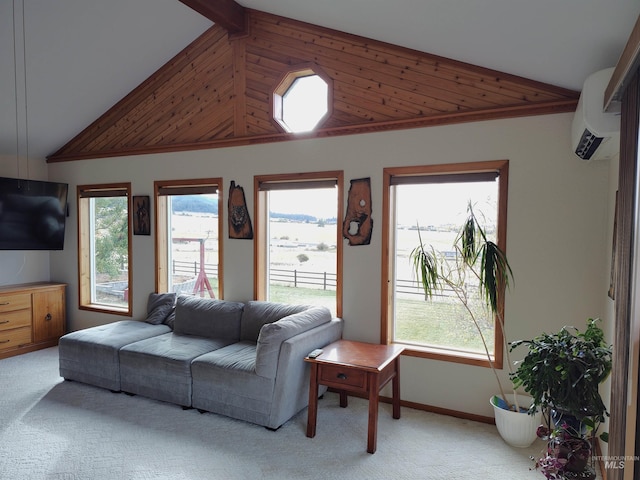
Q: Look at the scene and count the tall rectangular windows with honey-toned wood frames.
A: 4